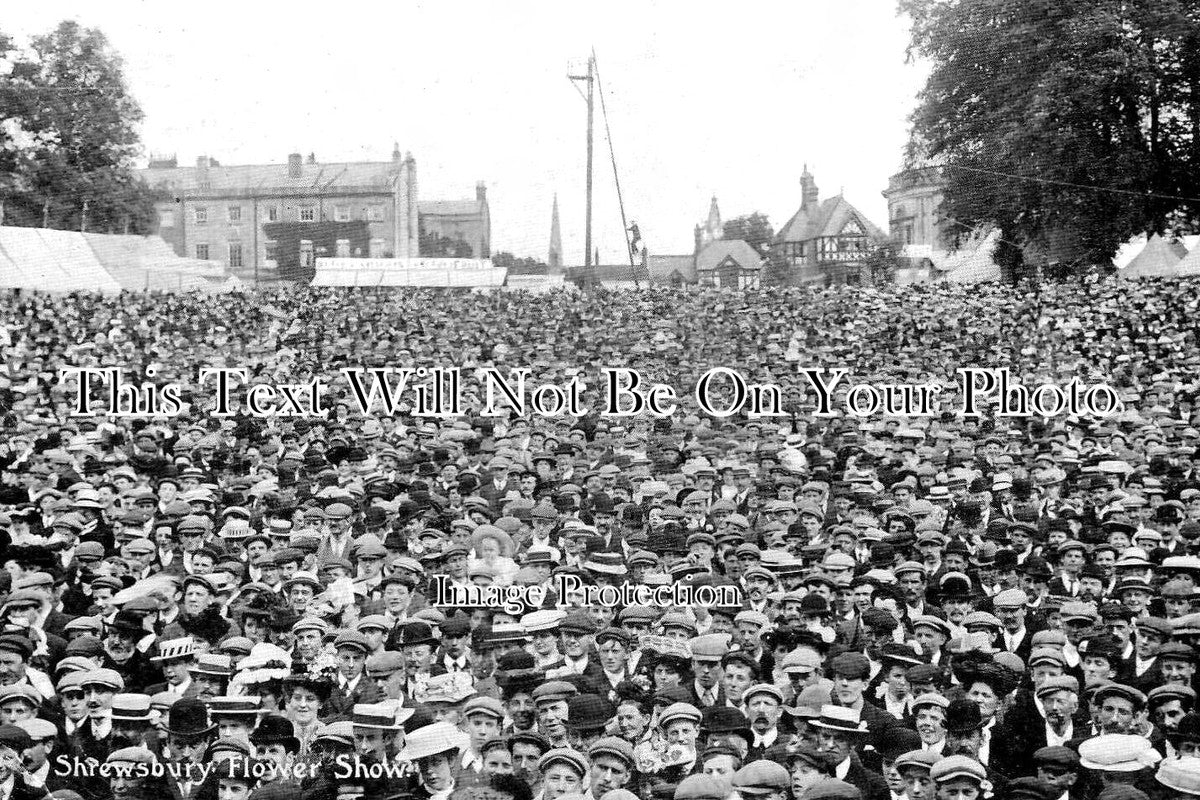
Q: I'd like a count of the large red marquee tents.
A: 0